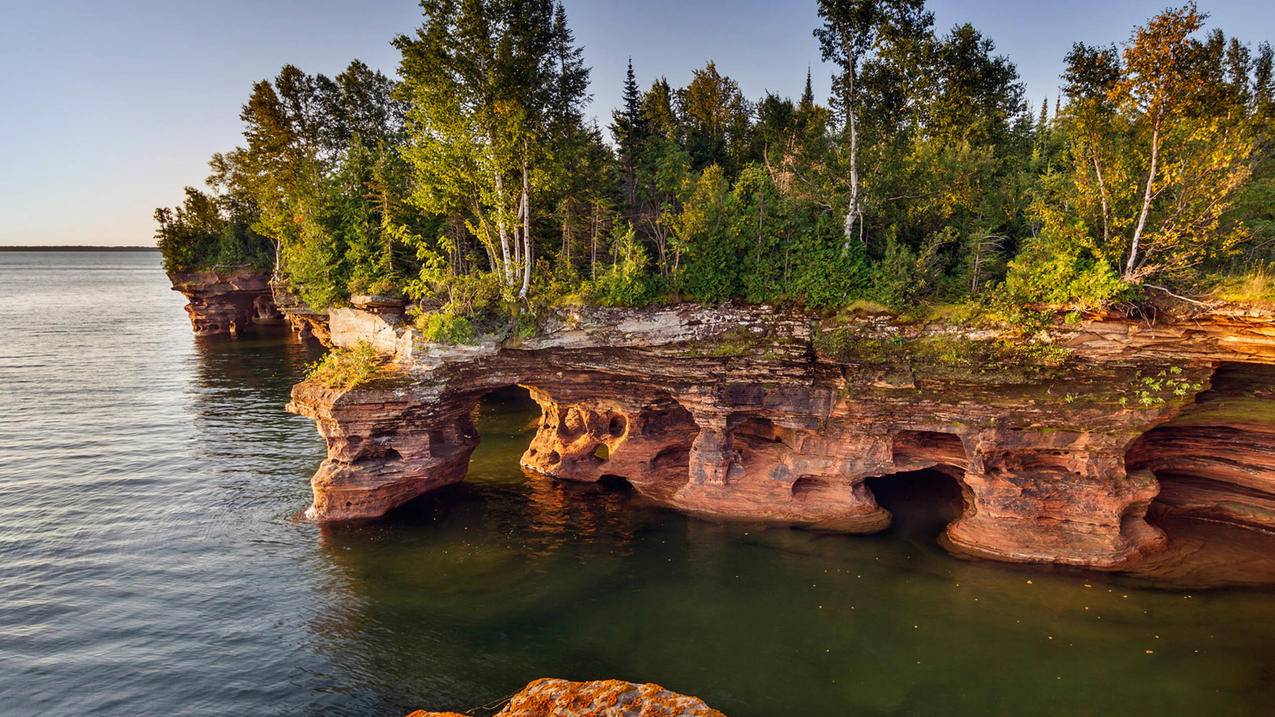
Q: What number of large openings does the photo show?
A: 3